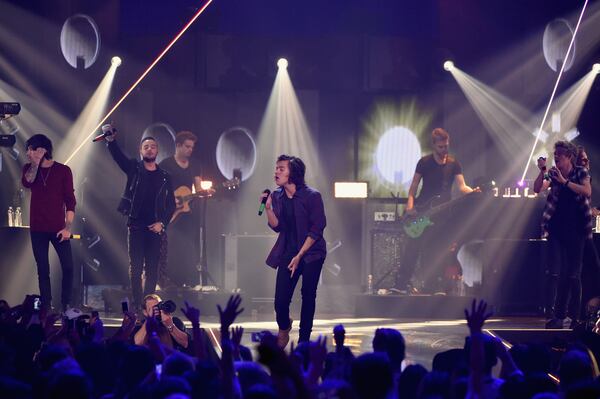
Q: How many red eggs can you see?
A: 0